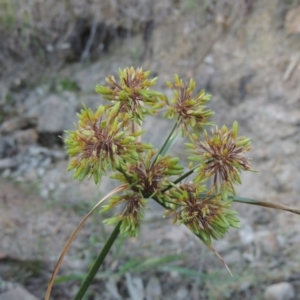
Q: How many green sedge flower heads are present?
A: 7